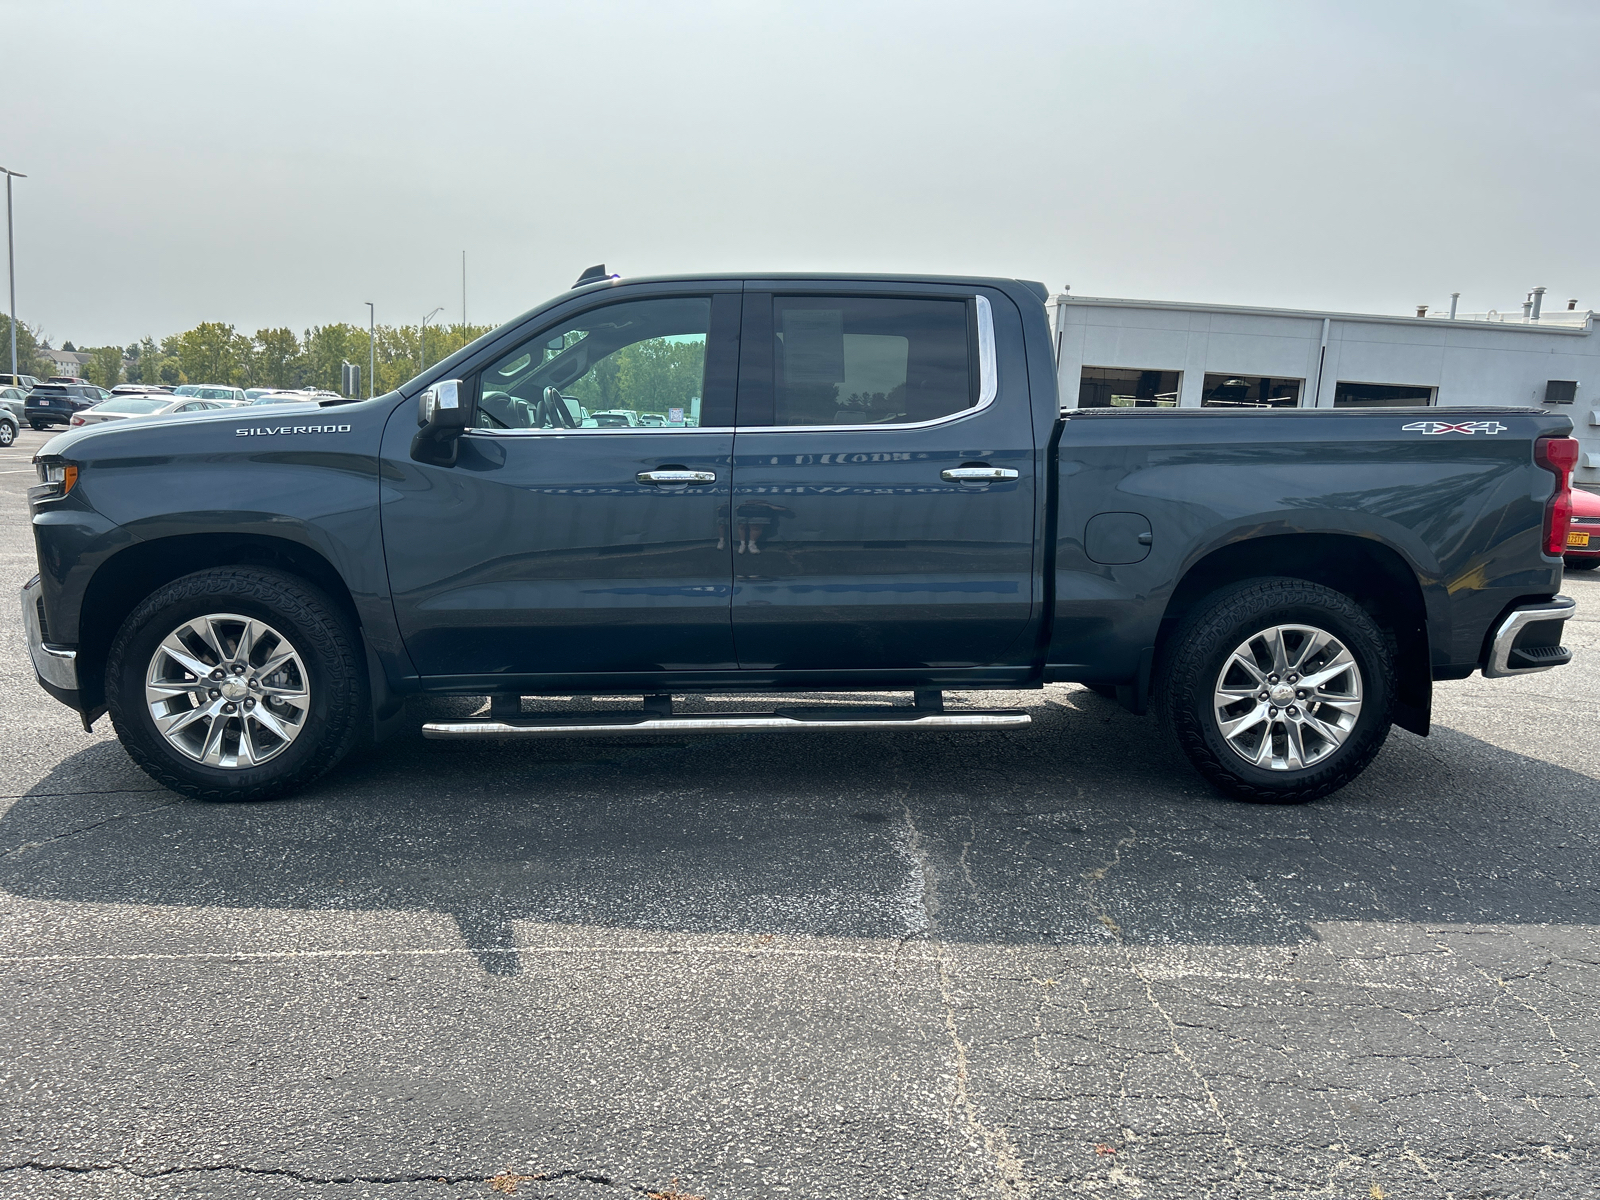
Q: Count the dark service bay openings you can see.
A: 3